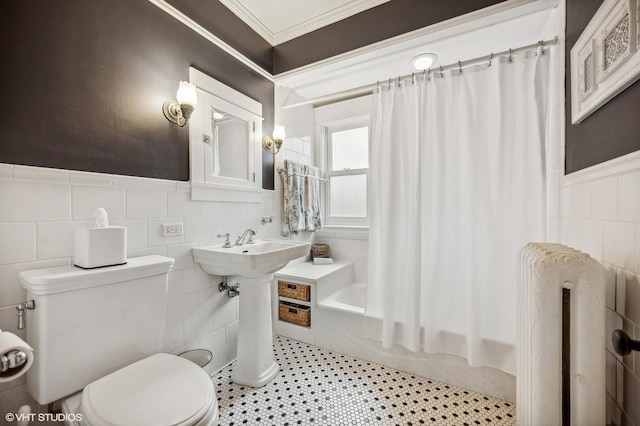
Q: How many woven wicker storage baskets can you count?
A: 2